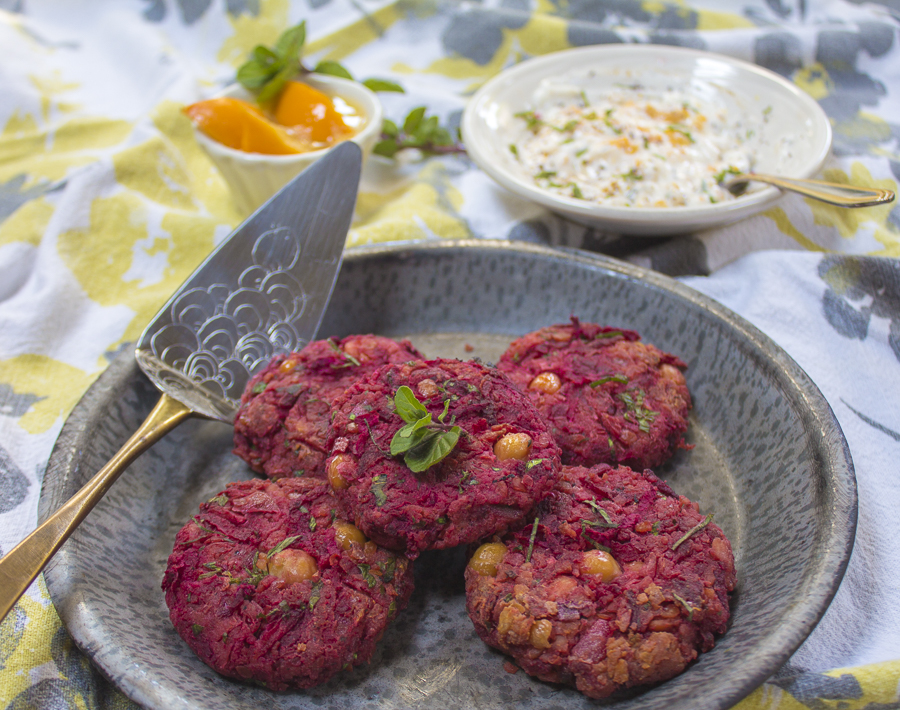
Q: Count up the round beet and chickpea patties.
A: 5